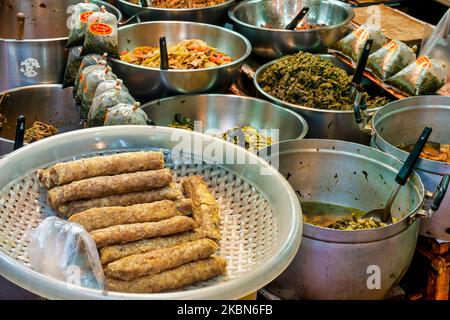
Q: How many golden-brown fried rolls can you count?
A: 9